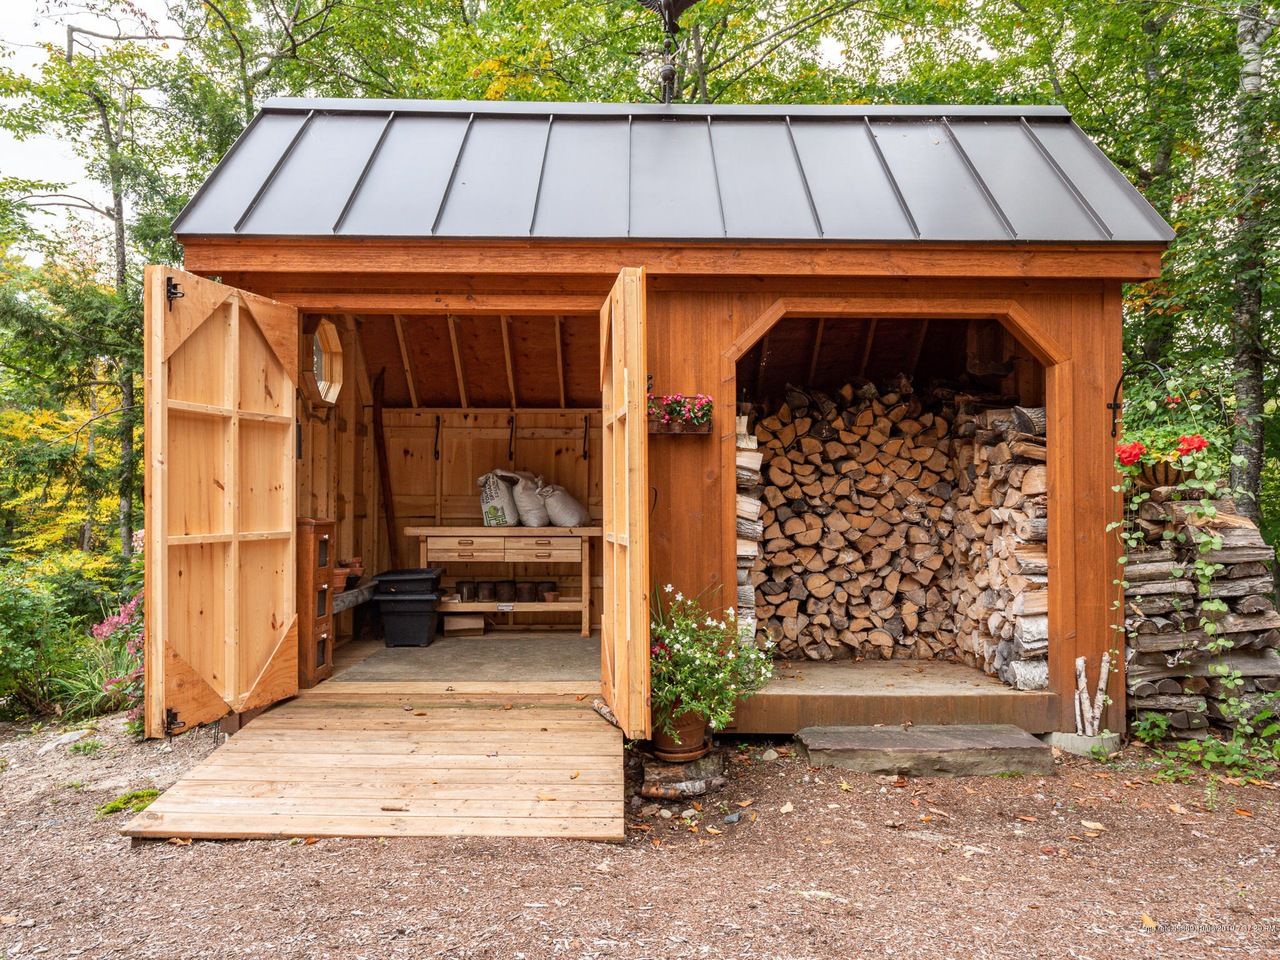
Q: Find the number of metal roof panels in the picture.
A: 11